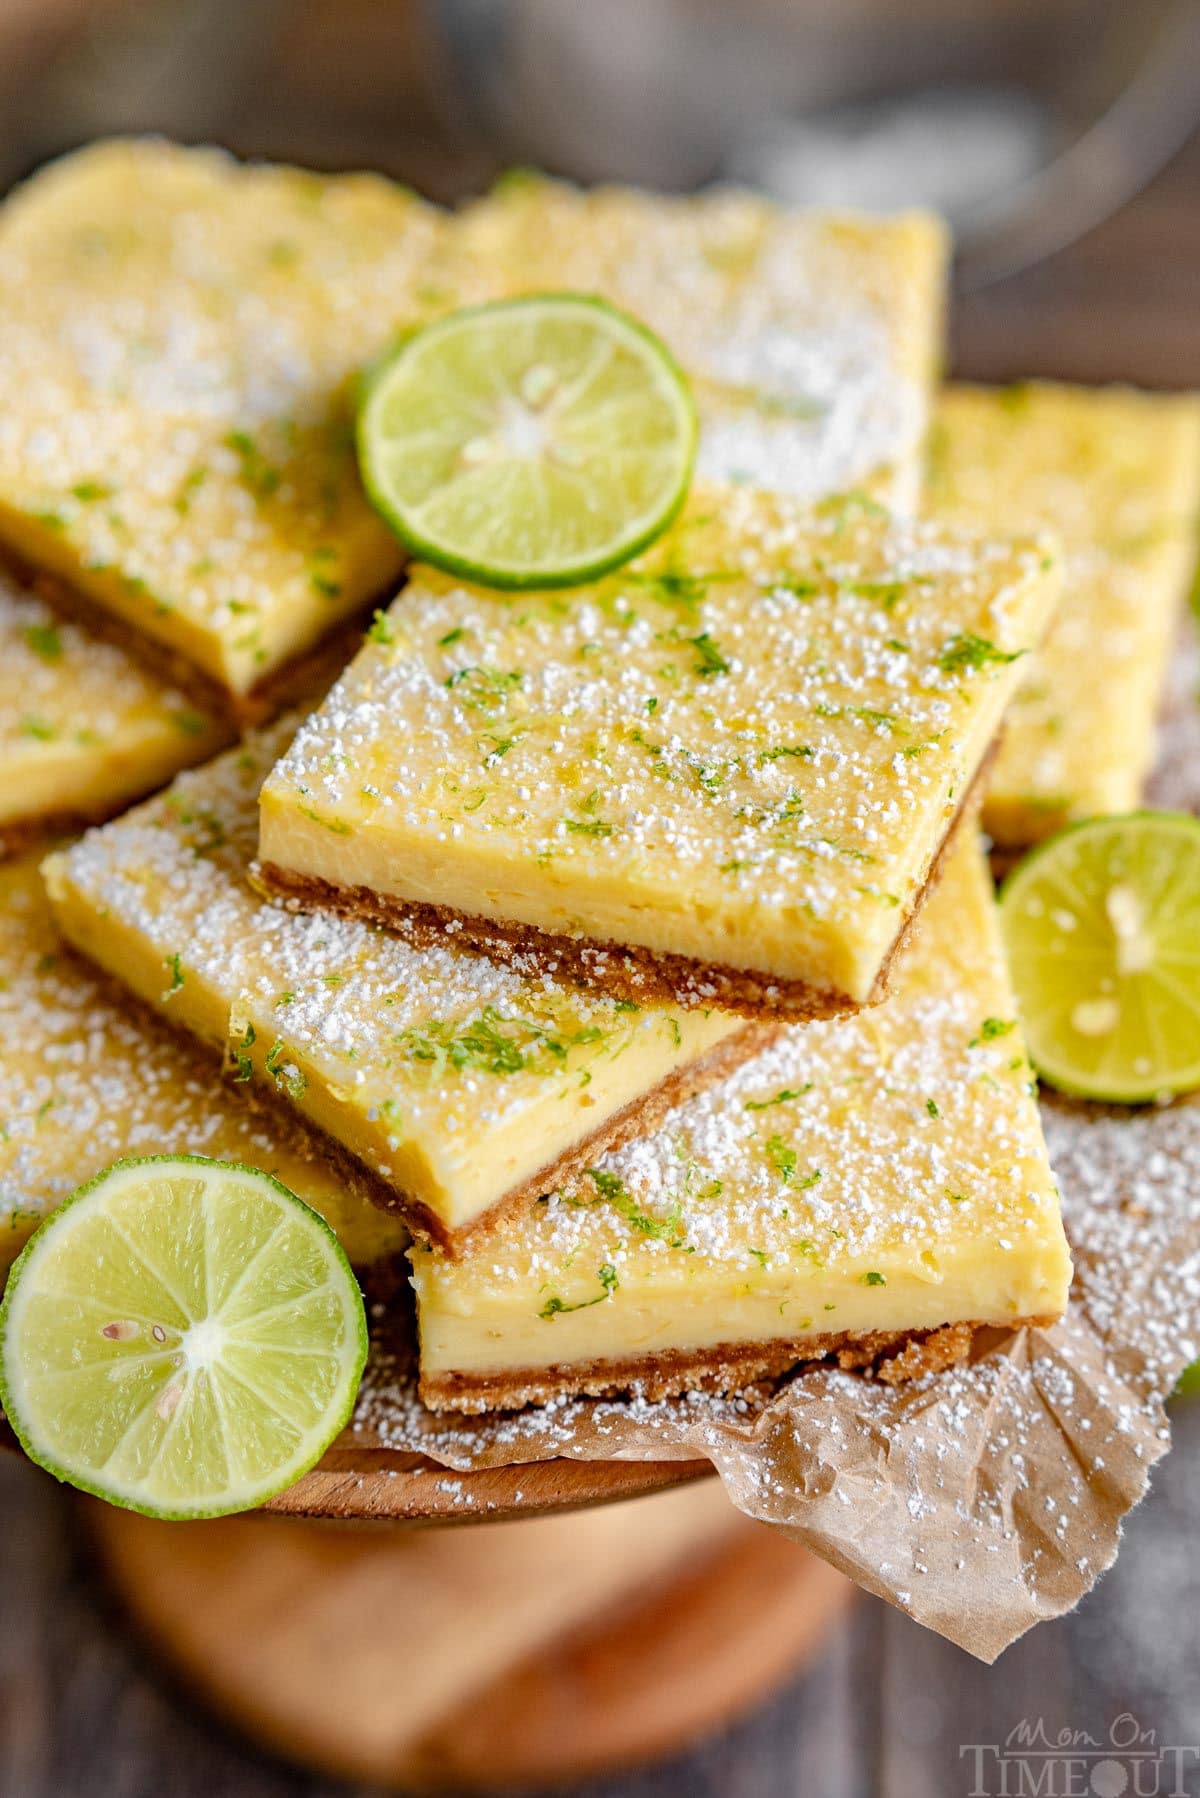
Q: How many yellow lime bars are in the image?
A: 8